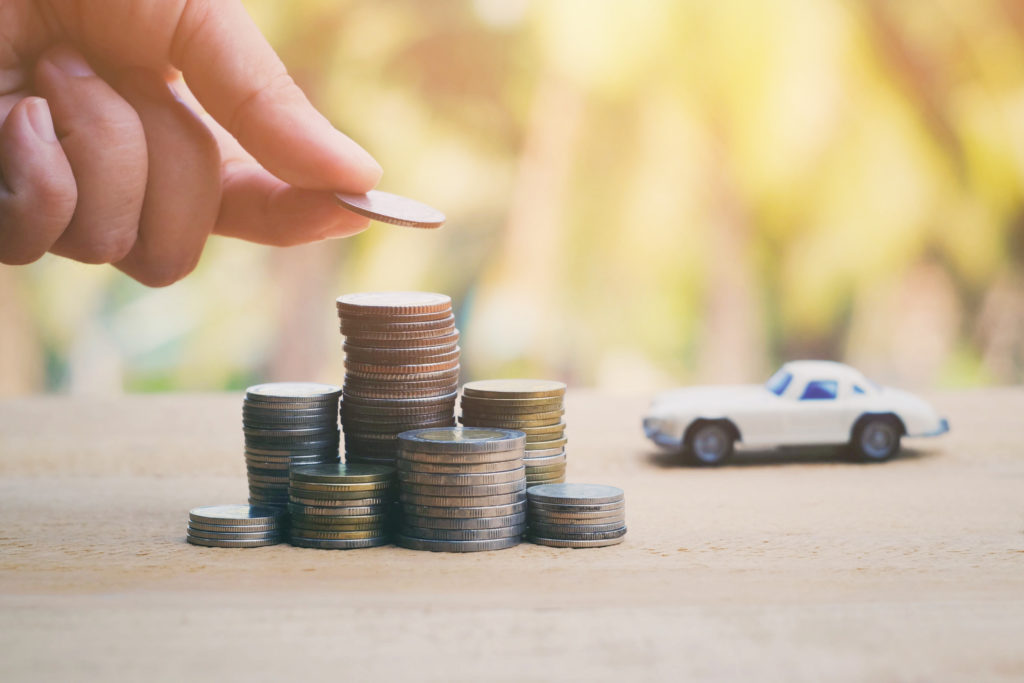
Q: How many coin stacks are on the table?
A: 7